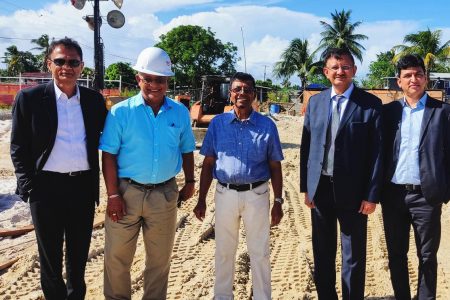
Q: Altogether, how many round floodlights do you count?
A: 4